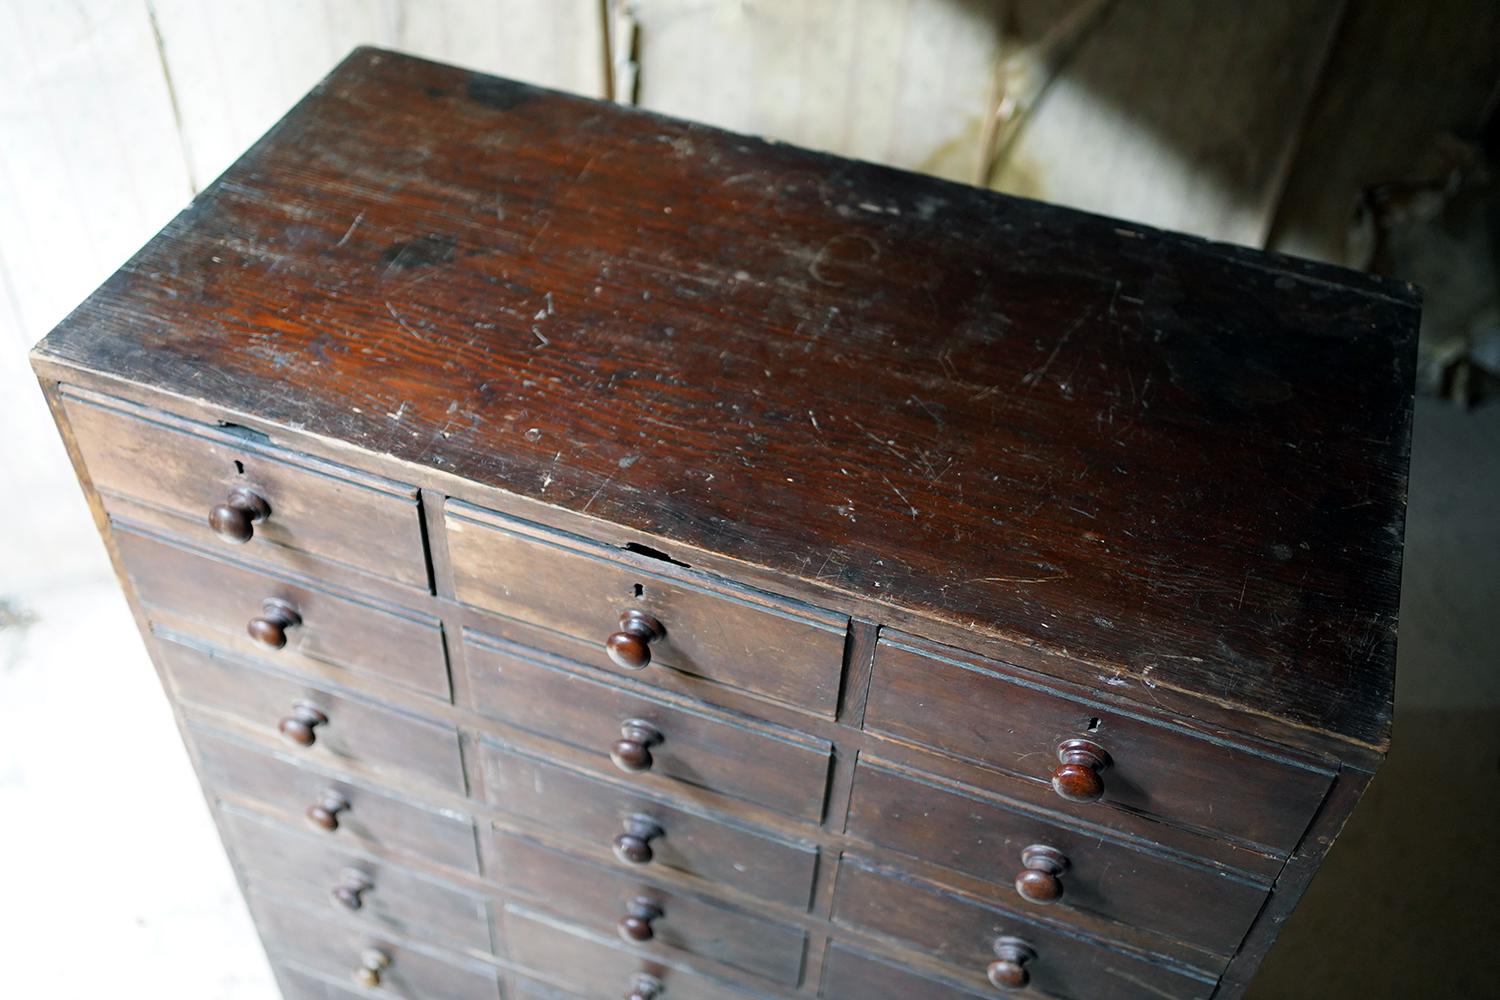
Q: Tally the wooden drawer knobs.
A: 14